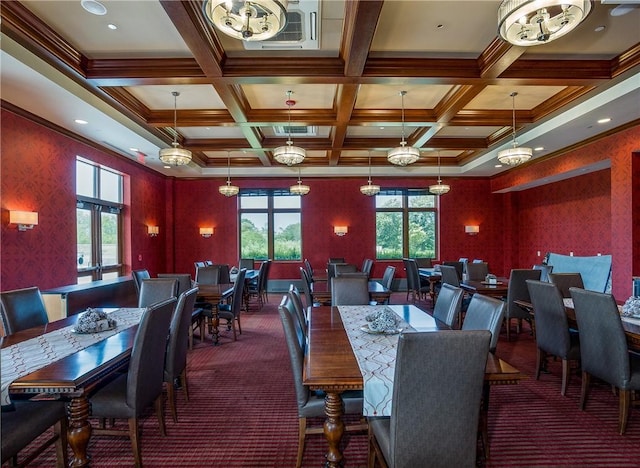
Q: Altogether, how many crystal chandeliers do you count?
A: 10